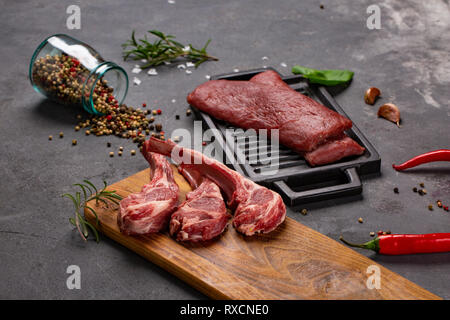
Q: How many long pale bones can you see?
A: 3